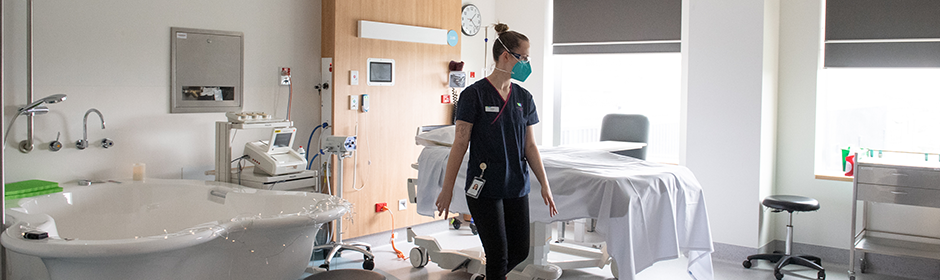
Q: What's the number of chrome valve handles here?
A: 2